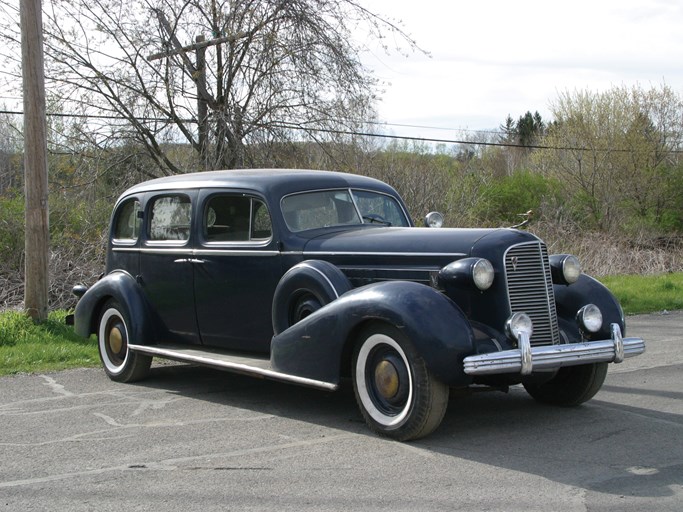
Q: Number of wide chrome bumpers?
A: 1